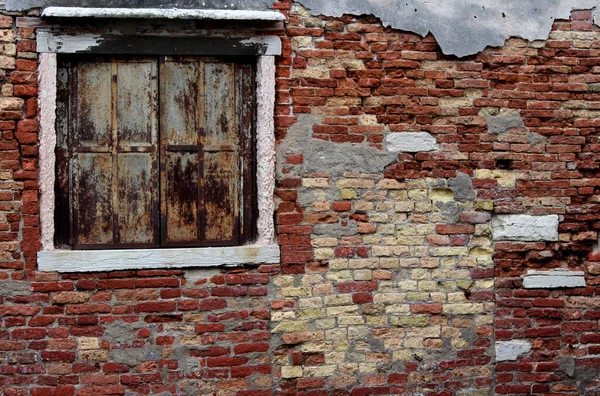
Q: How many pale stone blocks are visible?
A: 4